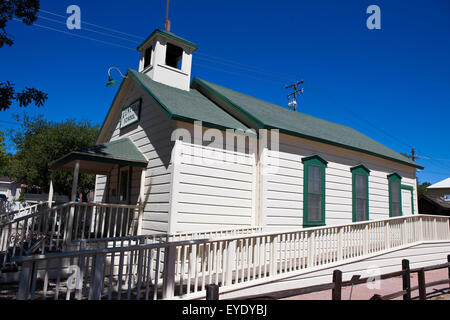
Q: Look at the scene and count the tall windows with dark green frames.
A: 3